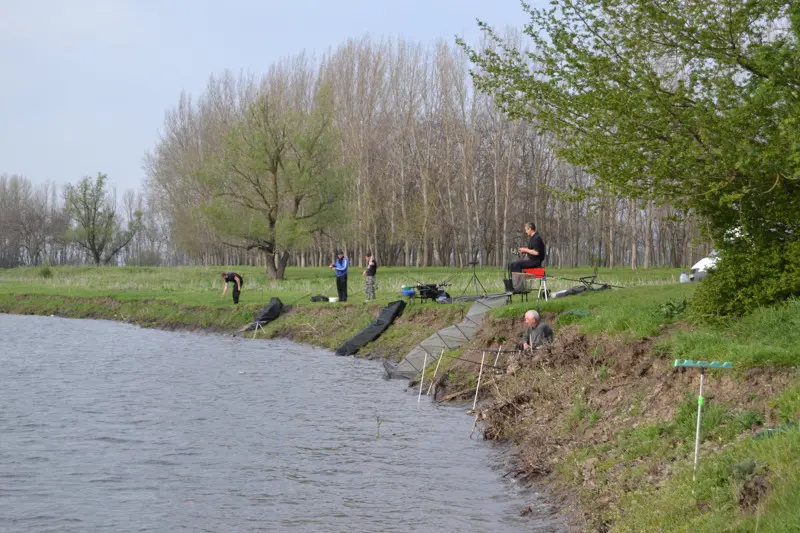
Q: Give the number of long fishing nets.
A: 3